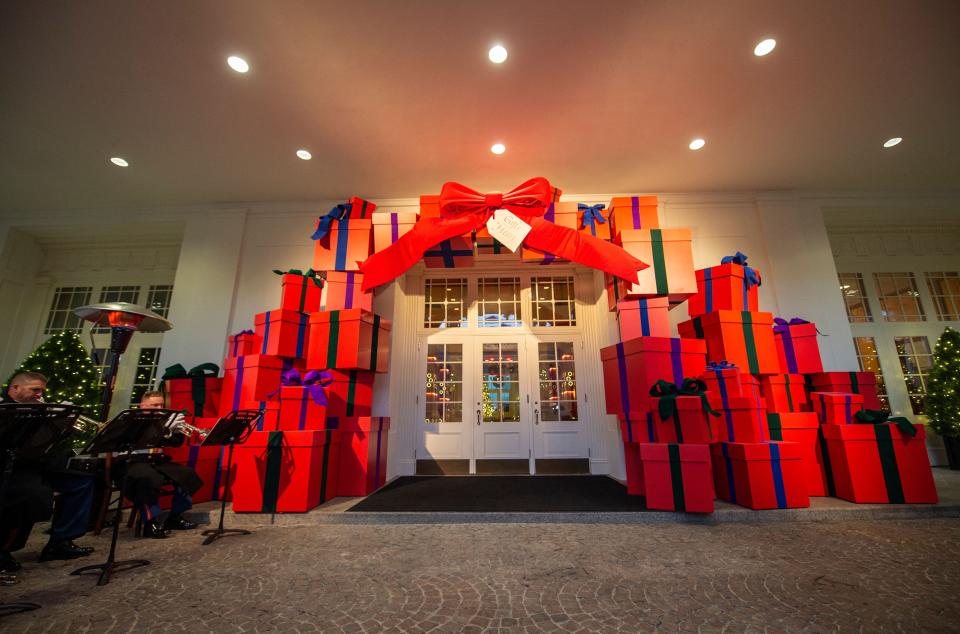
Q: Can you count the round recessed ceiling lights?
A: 8